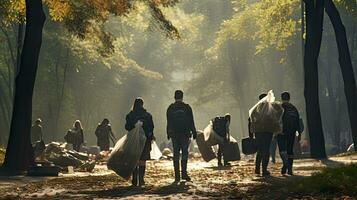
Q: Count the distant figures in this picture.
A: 3